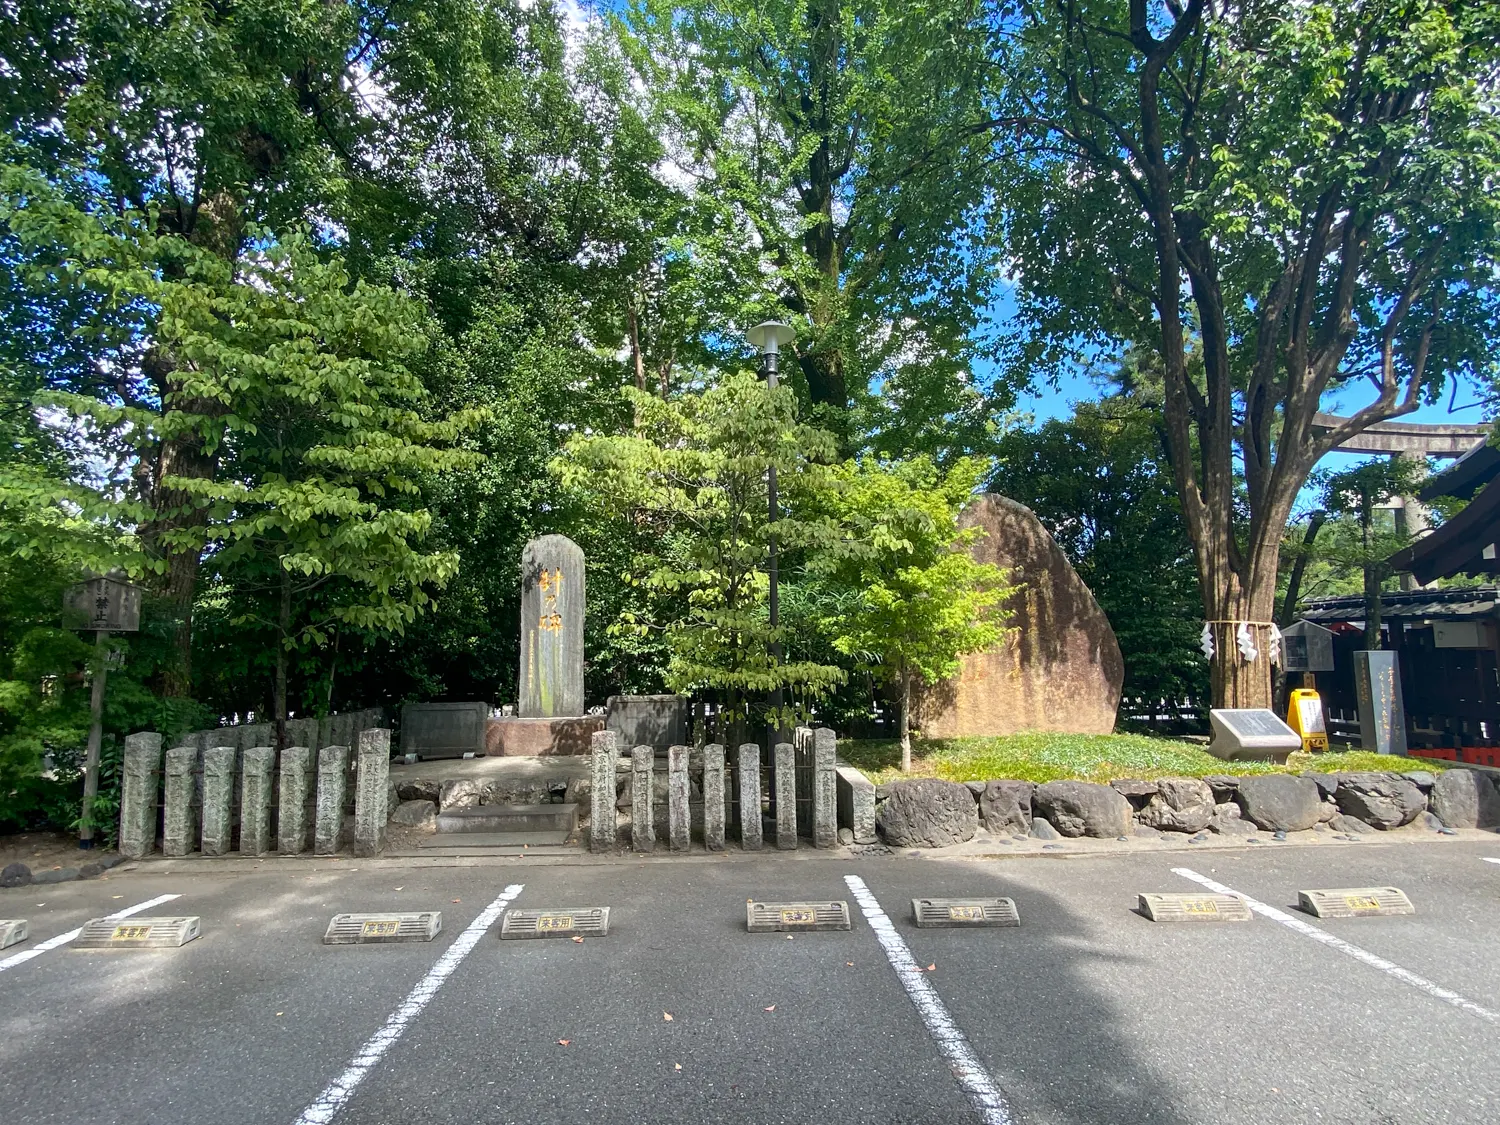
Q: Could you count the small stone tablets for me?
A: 14